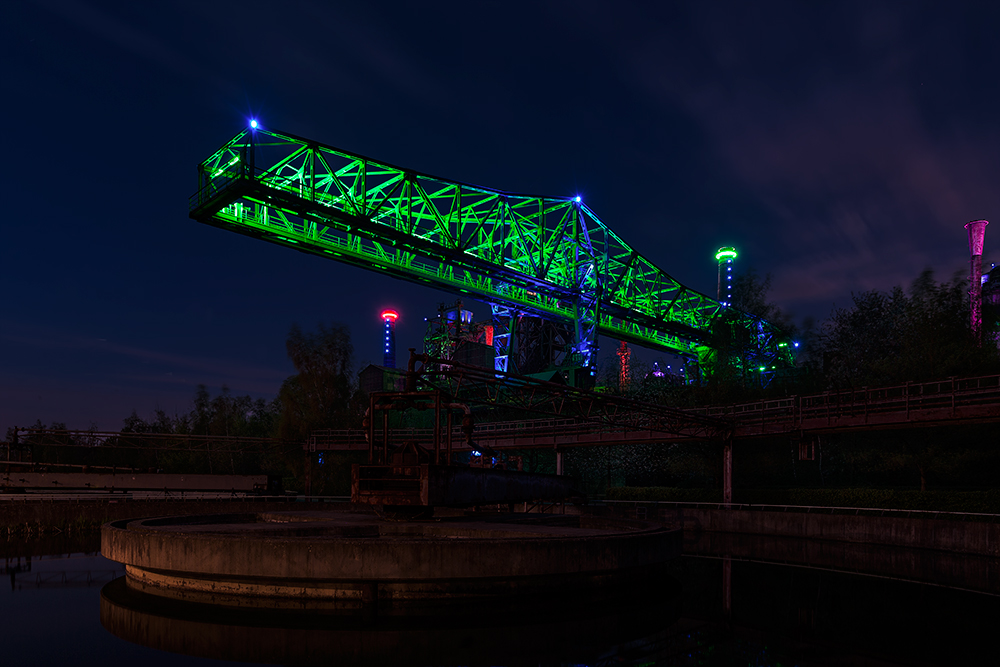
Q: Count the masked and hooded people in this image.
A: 0